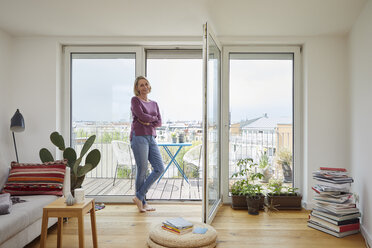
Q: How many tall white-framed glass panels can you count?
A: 3